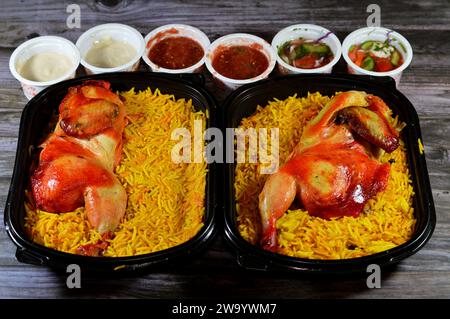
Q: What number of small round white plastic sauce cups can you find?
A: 6